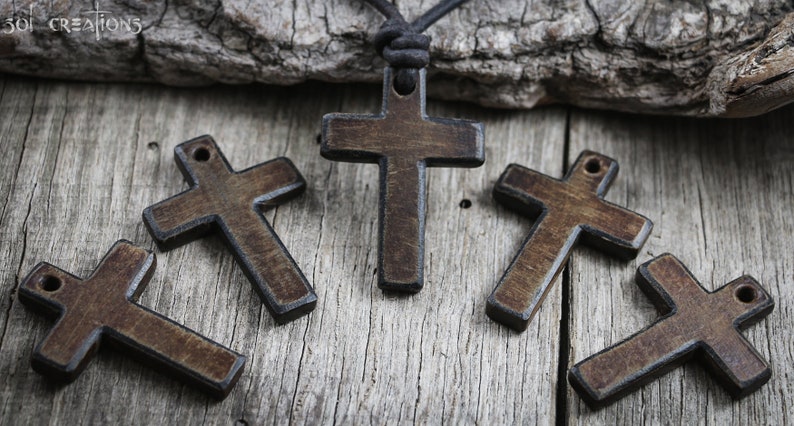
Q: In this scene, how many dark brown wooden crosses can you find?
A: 5